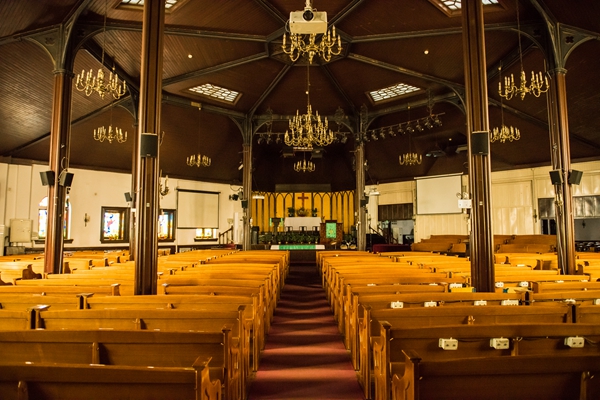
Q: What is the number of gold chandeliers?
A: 9